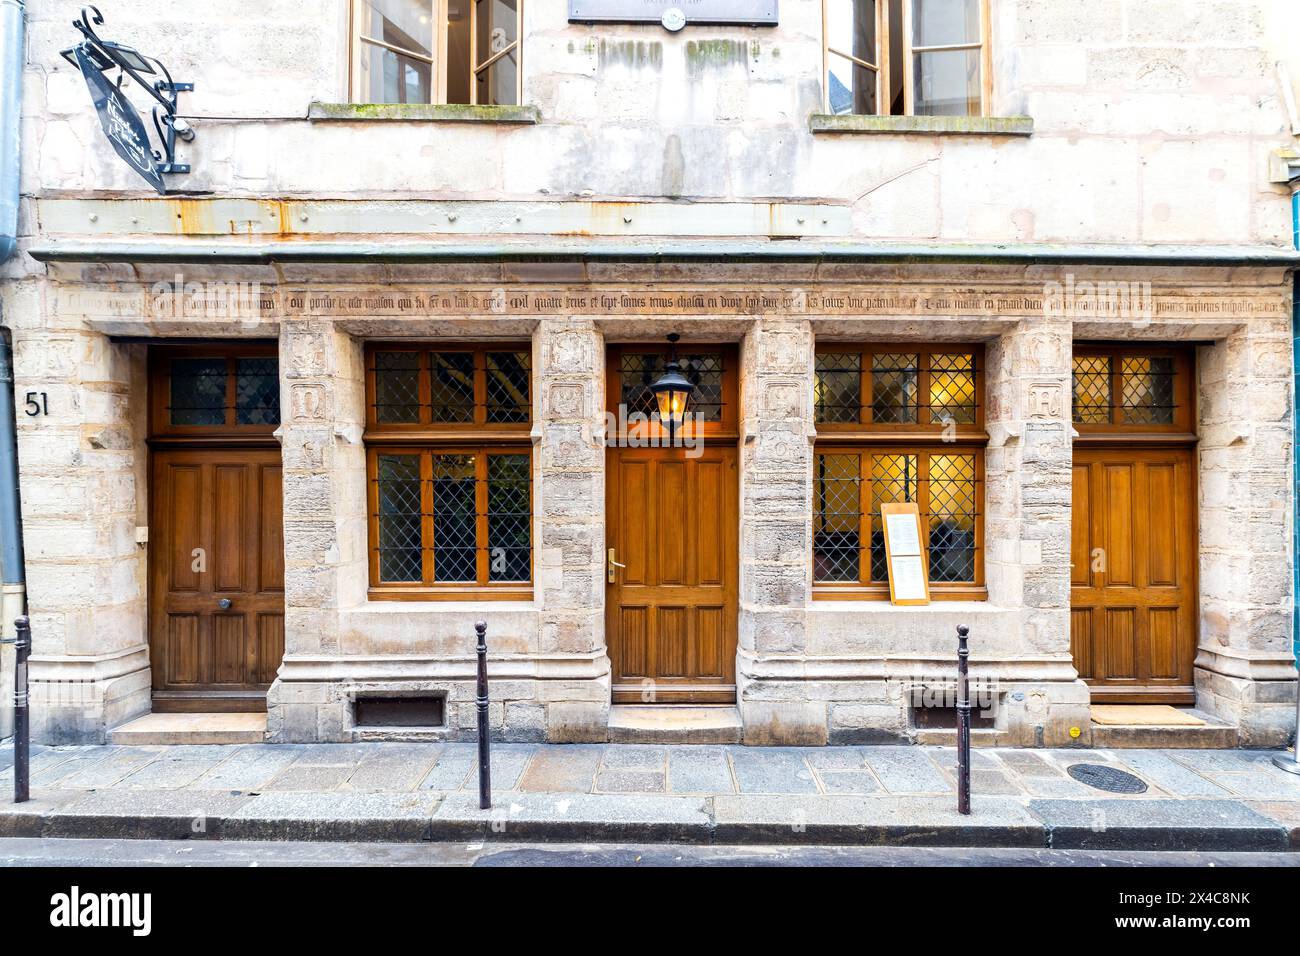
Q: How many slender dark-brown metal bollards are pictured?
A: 3